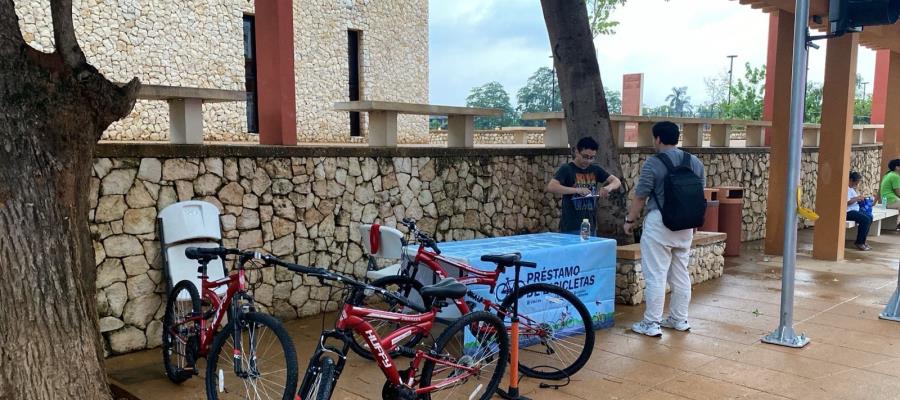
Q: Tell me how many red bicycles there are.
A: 3